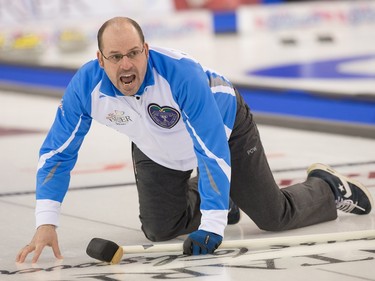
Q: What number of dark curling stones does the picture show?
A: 2